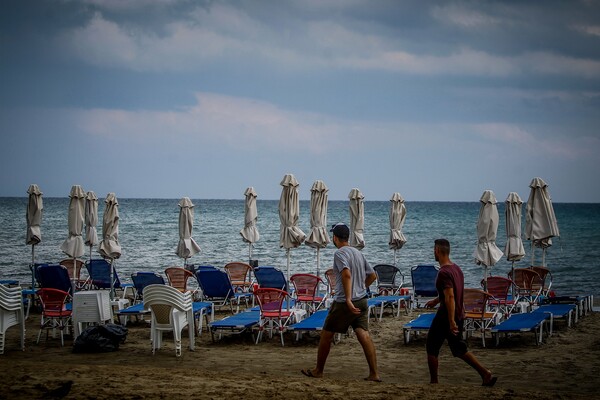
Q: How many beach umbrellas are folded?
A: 13